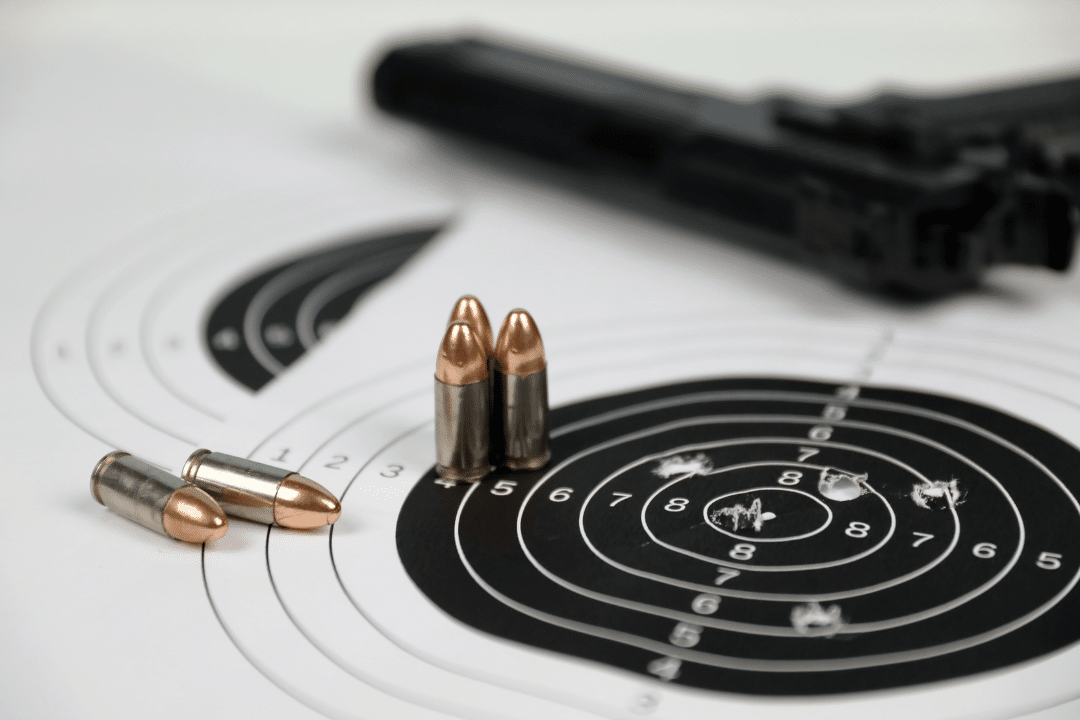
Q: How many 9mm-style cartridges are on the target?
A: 5